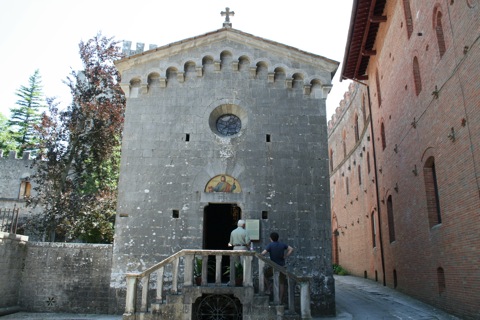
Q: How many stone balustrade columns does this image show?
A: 13